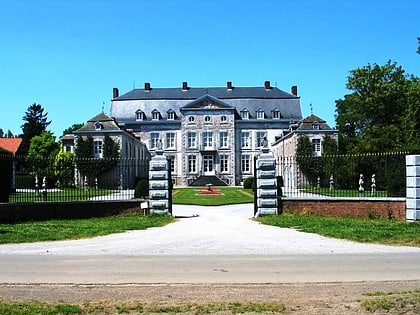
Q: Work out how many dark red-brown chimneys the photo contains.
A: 6